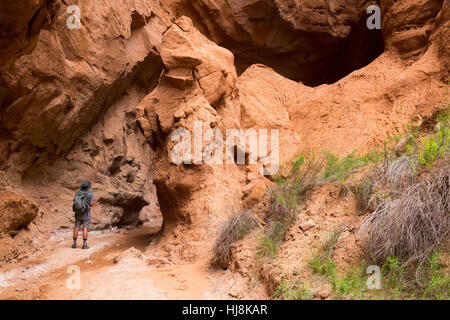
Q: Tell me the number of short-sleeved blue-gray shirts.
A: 1